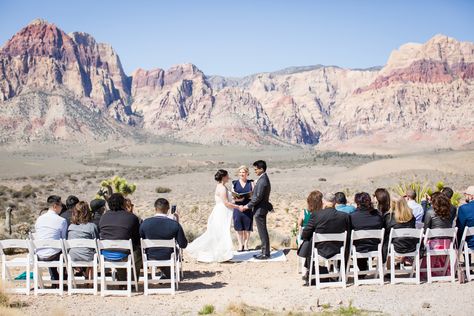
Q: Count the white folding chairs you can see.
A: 10